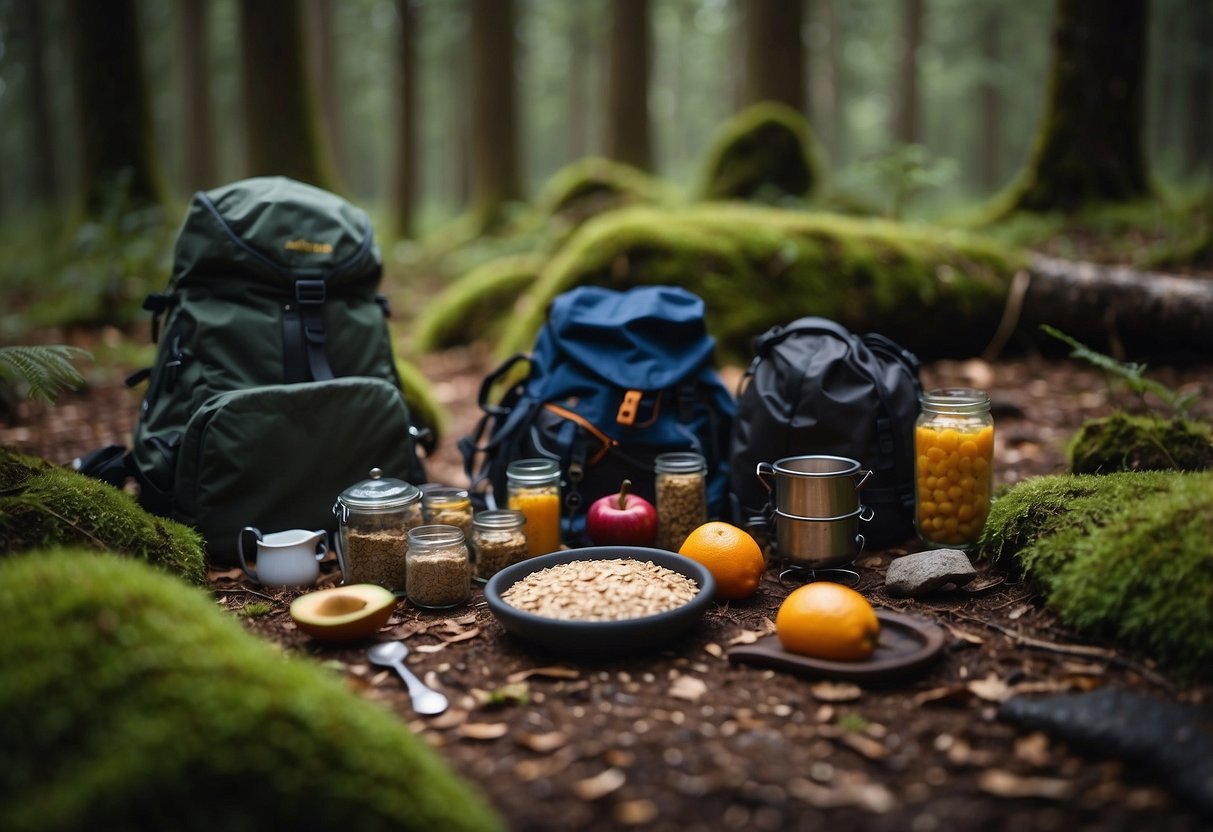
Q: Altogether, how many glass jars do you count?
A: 7